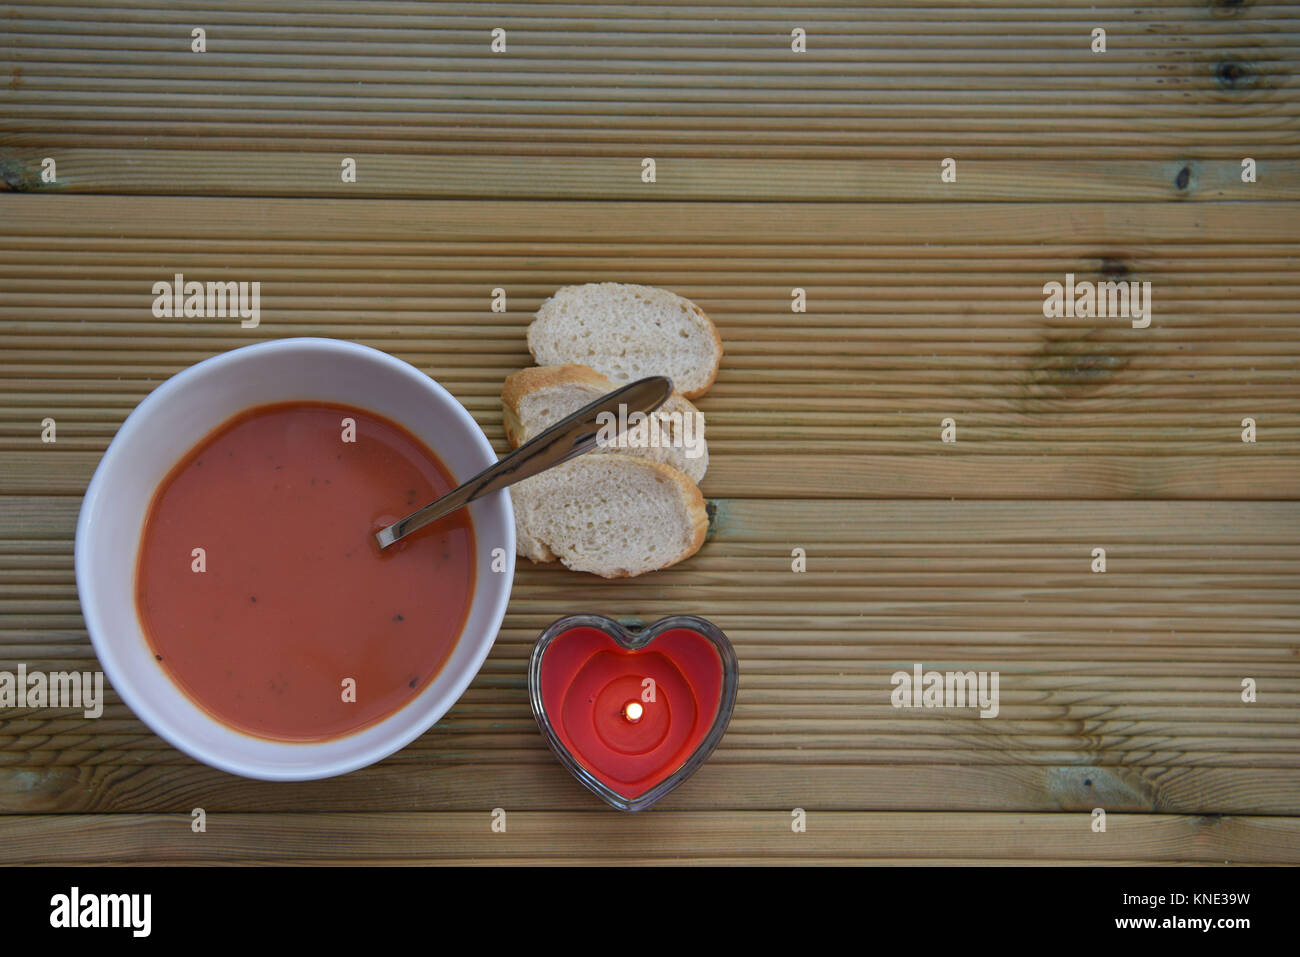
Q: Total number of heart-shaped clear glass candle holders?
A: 1